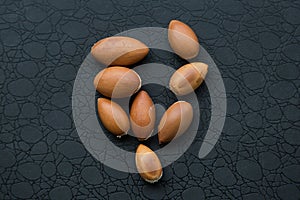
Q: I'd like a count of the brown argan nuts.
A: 8